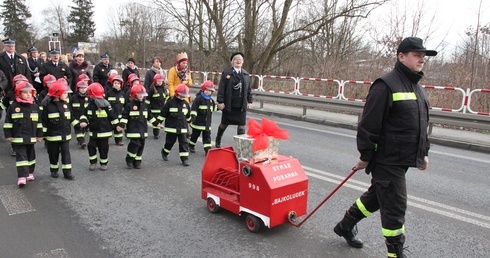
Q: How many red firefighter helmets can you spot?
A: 15